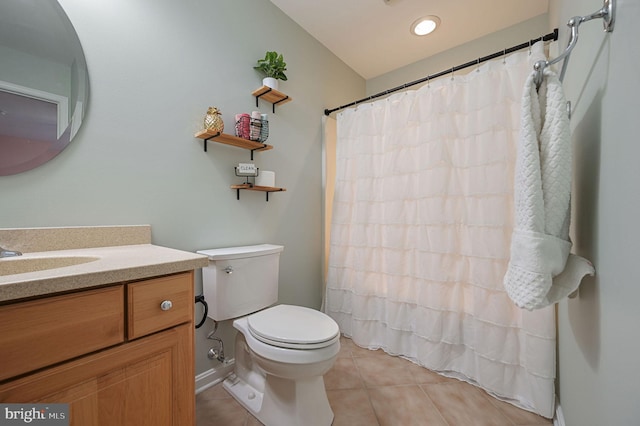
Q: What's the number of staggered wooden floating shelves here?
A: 3